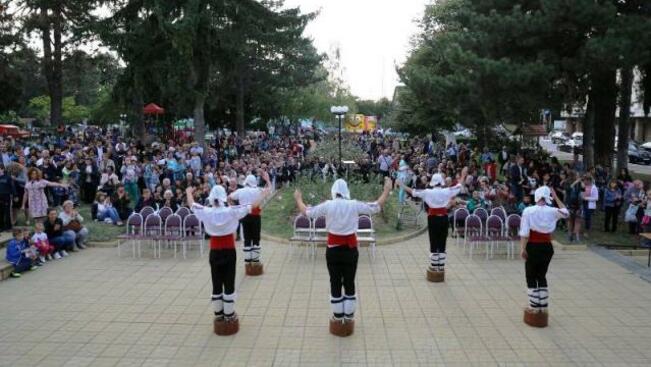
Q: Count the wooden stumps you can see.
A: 5